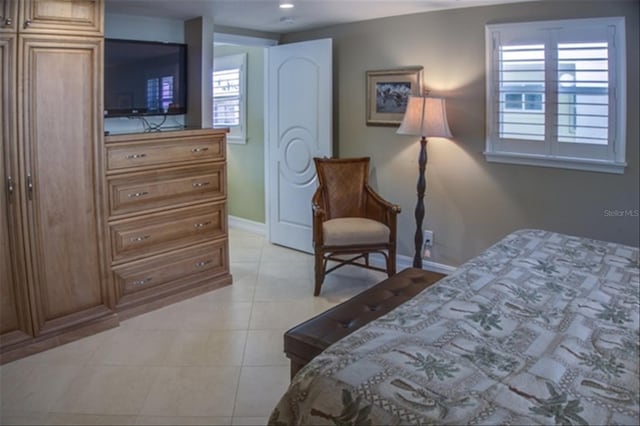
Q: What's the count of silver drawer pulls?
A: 8